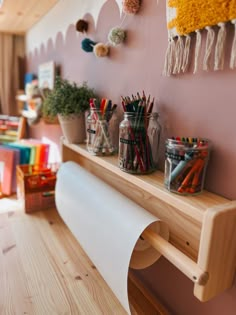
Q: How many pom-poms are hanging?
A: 5